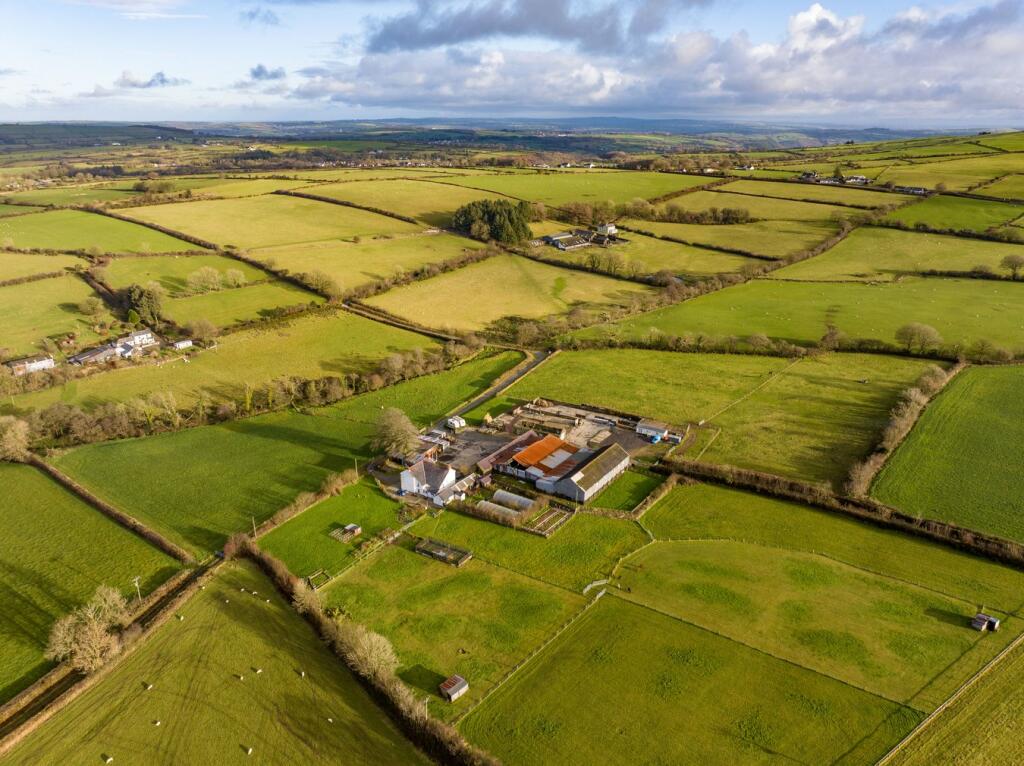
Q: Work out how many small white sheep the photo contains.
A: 14